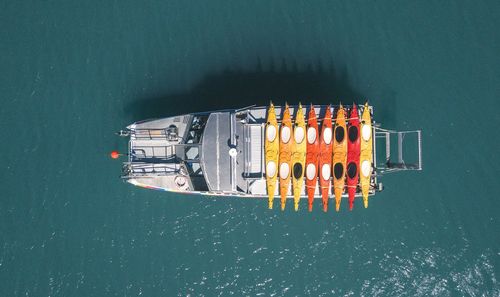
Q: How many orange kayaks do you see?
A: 4